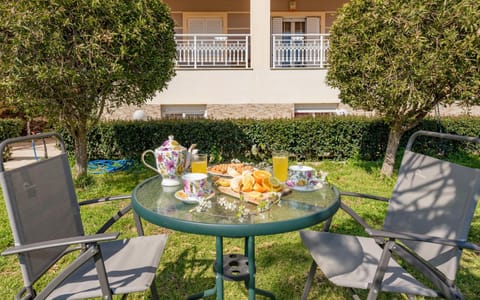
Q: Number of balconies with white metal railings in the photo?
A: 2